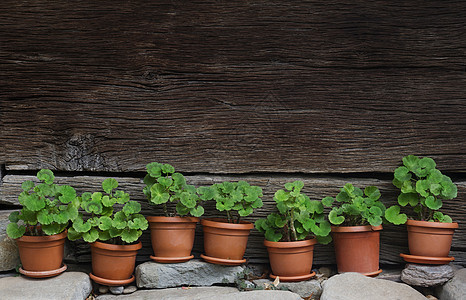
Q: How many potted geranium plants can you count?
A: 7